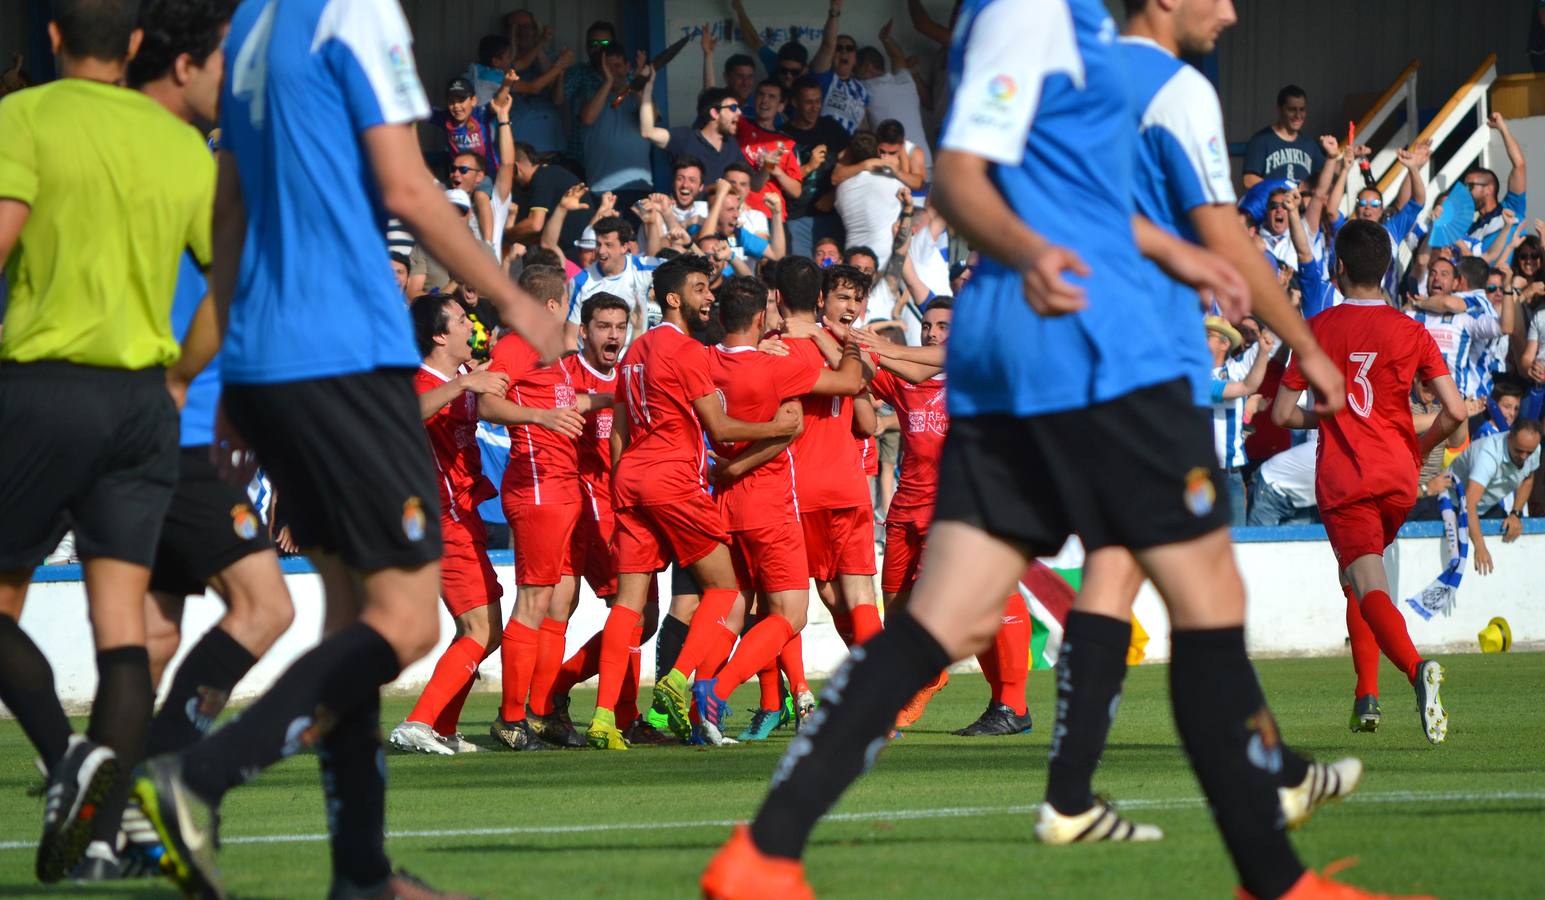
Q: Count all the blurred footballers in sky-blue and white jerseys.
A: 4